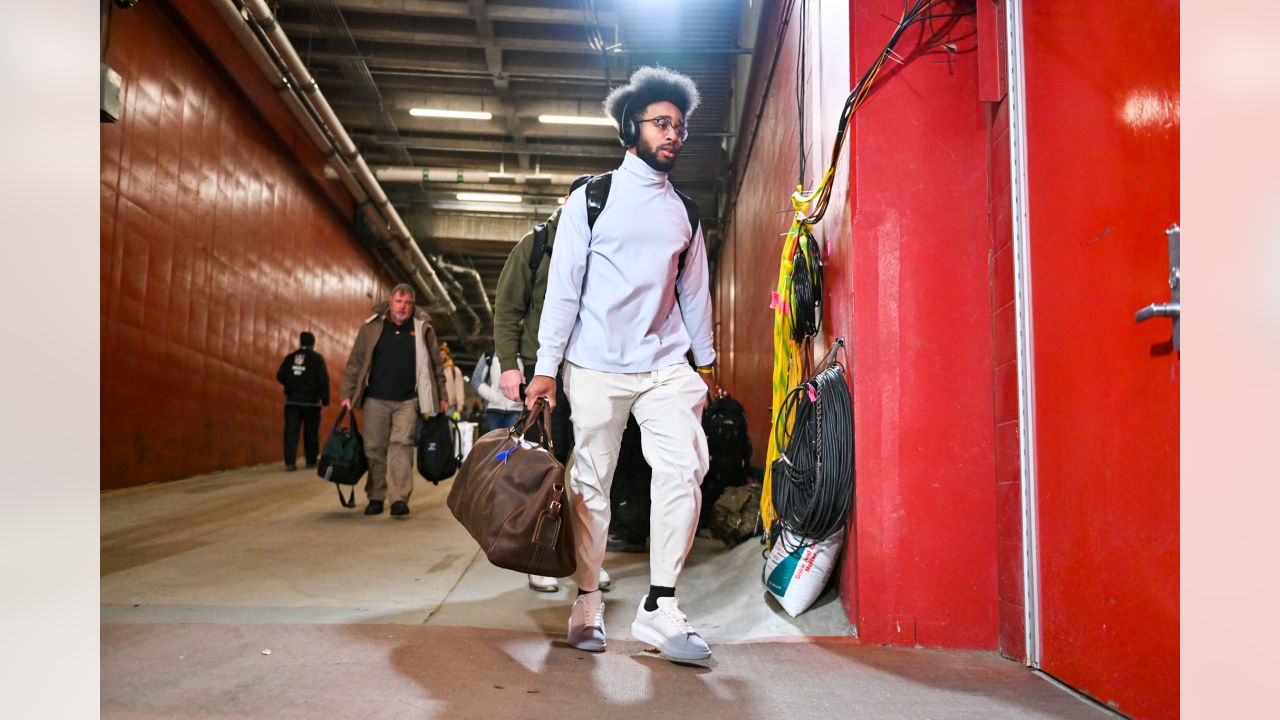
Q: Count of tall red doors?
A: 1